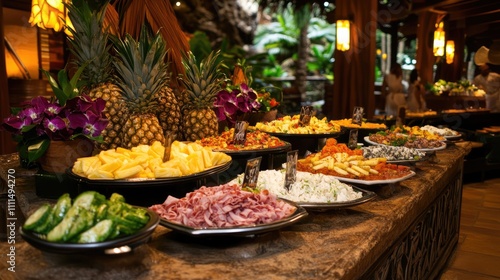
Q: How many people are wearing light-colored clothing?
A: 3